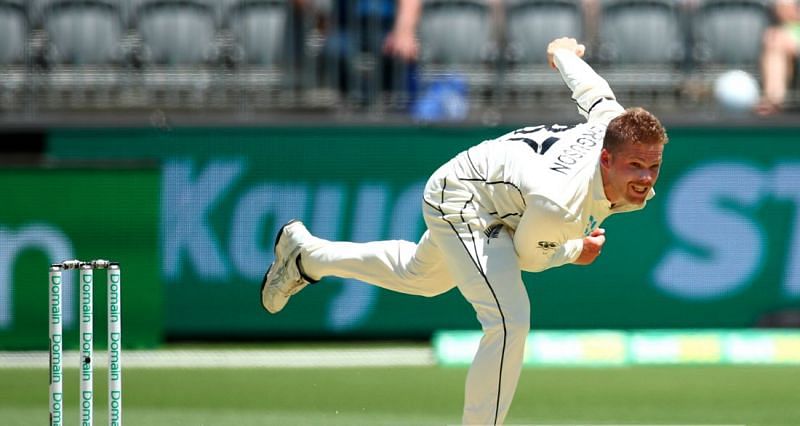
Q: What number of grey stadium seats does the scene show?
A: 8